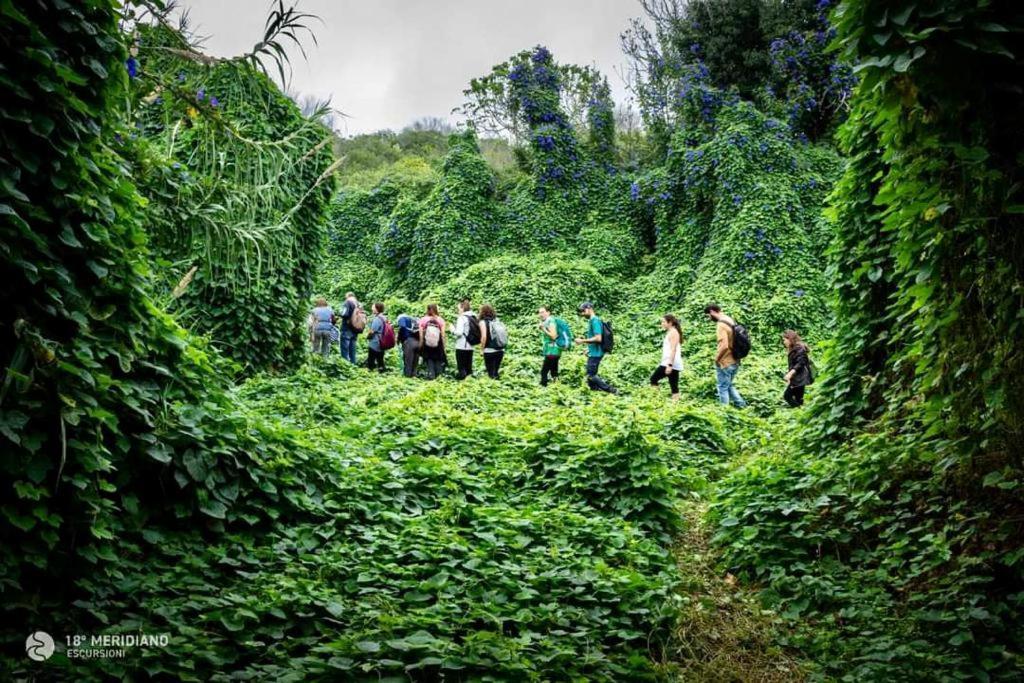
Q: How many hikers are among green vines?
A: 12